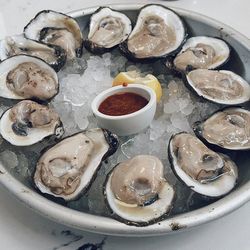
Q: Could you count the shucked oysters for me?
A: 12